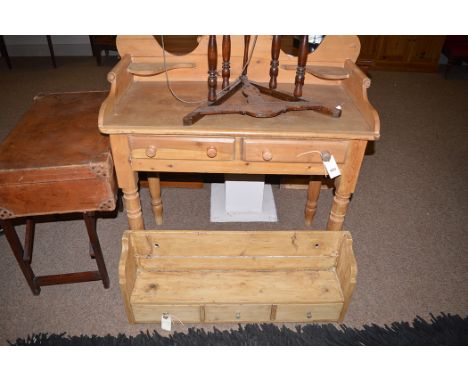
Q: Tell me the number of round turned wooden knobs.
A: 4